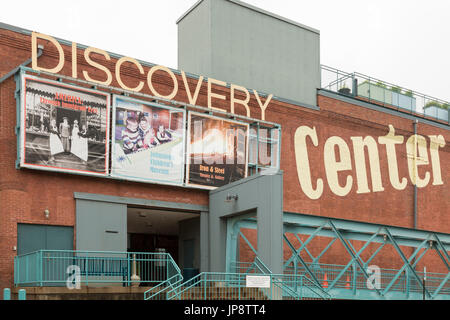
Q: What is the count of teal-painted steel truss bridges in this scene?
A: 1